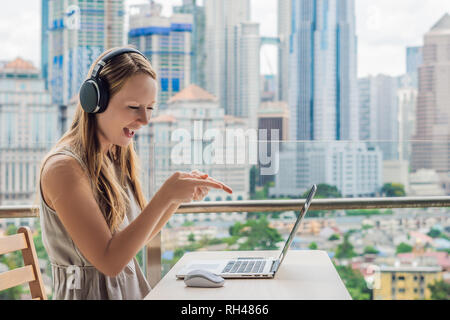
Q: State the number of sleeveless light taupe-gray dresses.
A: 1